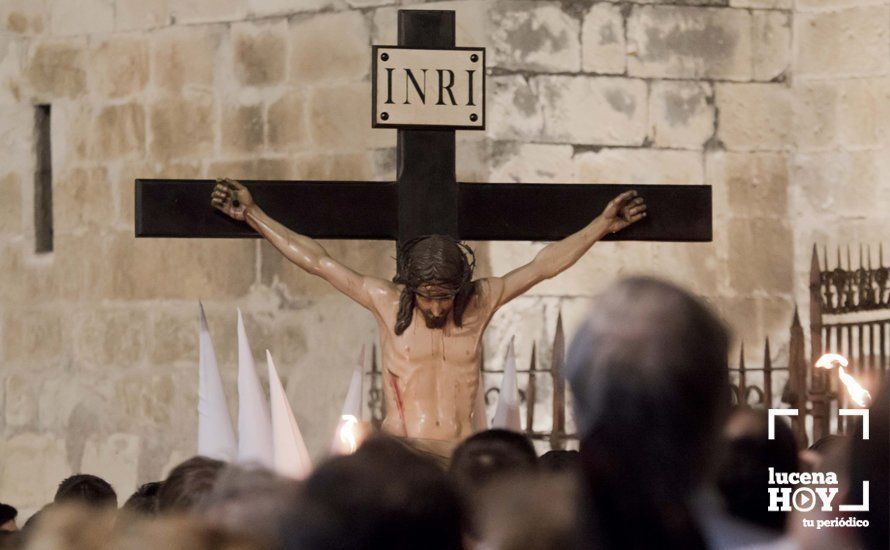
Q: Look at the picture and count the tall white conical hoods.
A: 5